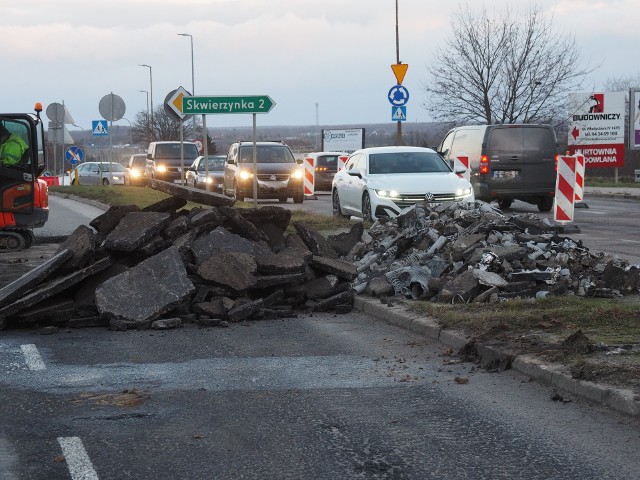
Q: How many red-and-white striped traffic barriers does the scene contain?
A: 5